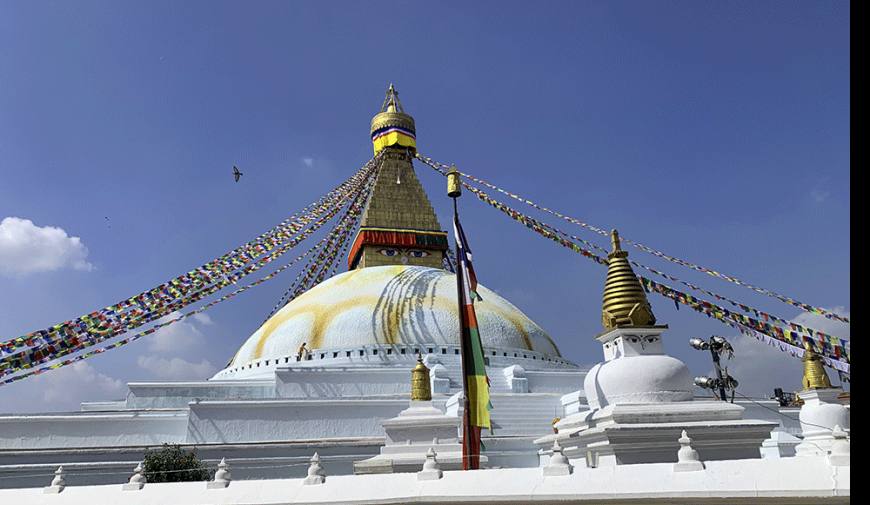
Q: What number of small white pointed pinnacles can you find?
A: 8